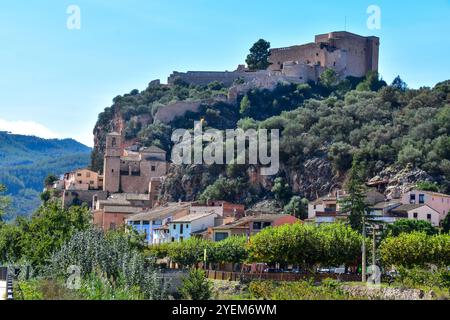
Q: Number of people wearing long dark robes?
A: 0